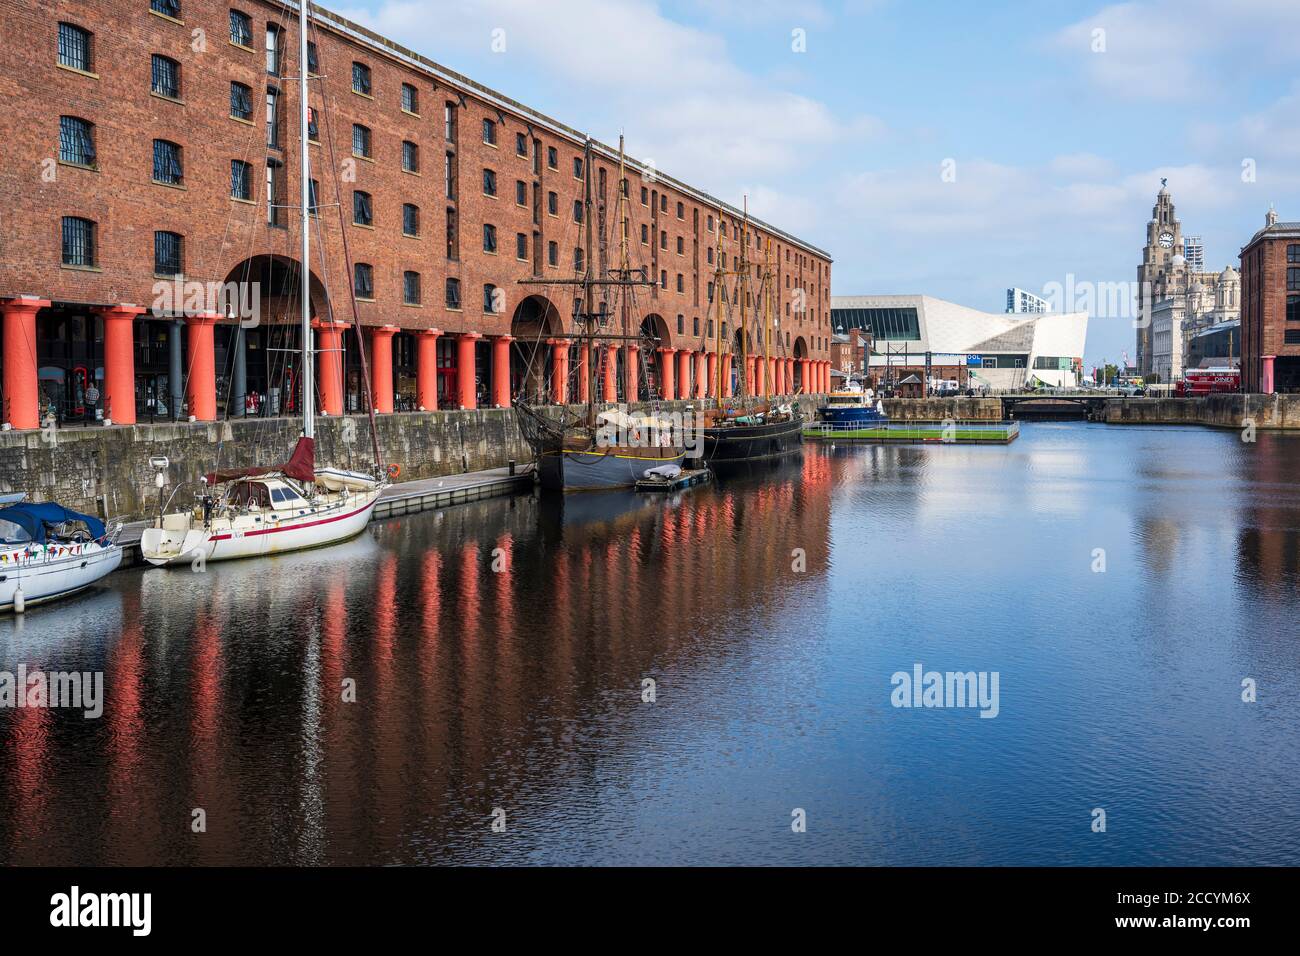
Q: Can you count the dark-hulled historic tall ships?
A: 2